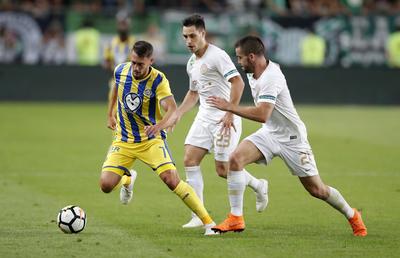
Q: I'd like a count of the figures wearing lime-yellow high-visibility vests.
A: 3